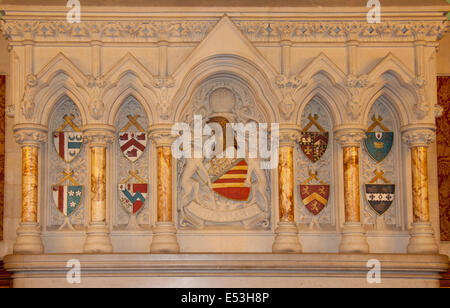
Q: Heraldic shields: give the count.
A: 9